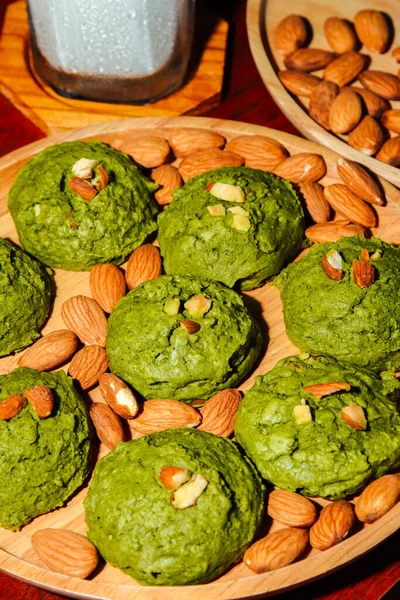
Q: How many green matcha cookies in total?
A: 8